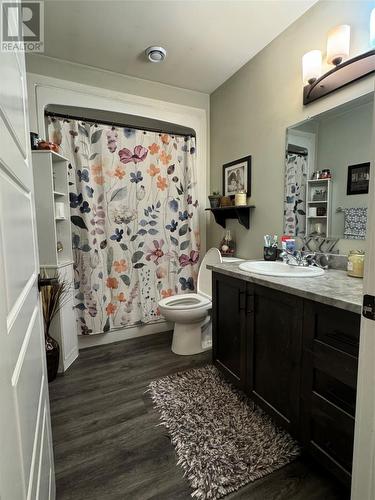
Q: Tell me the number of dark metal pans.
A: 0